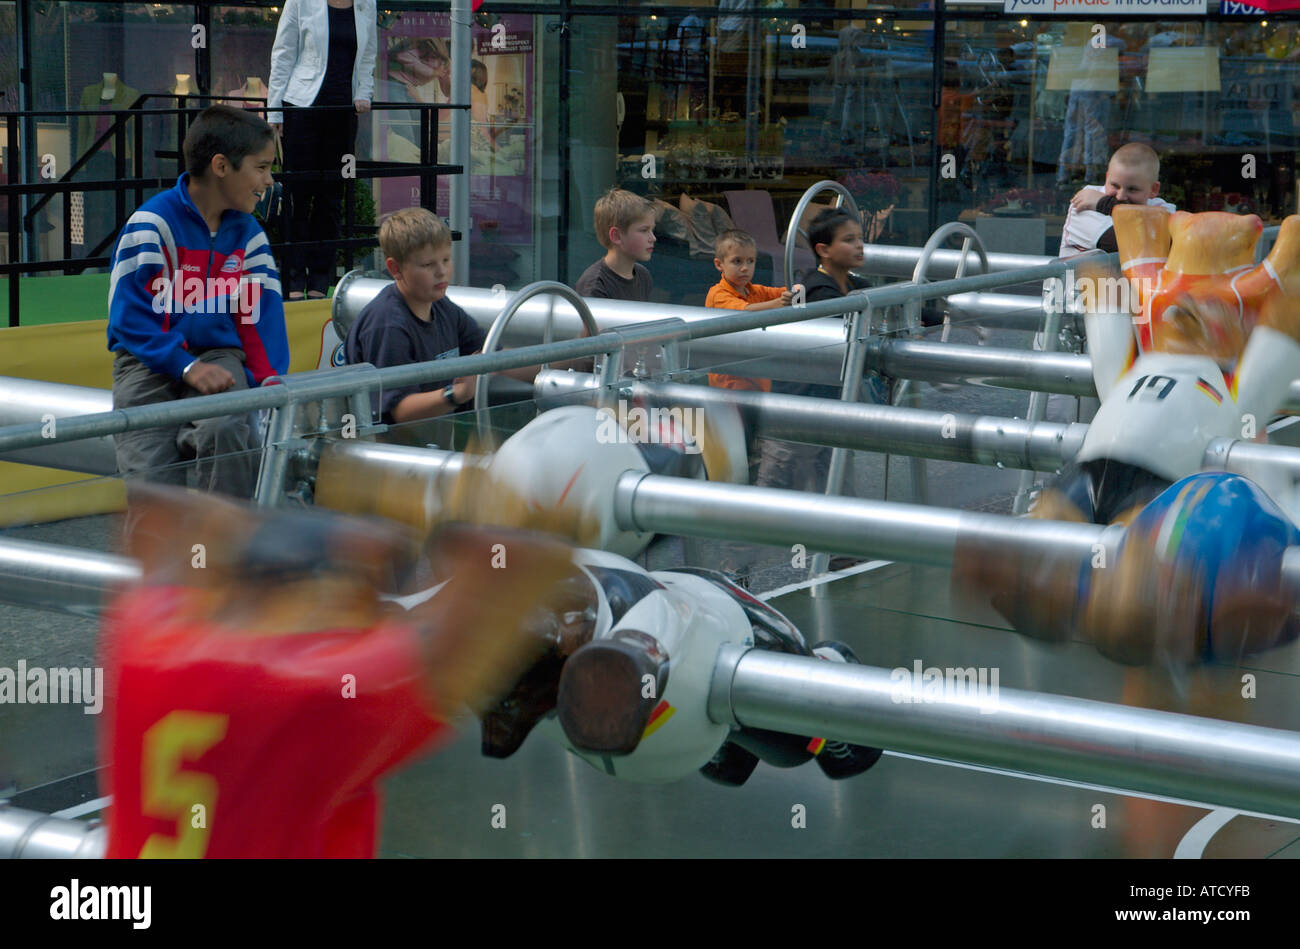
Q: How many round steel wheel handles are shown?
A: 3